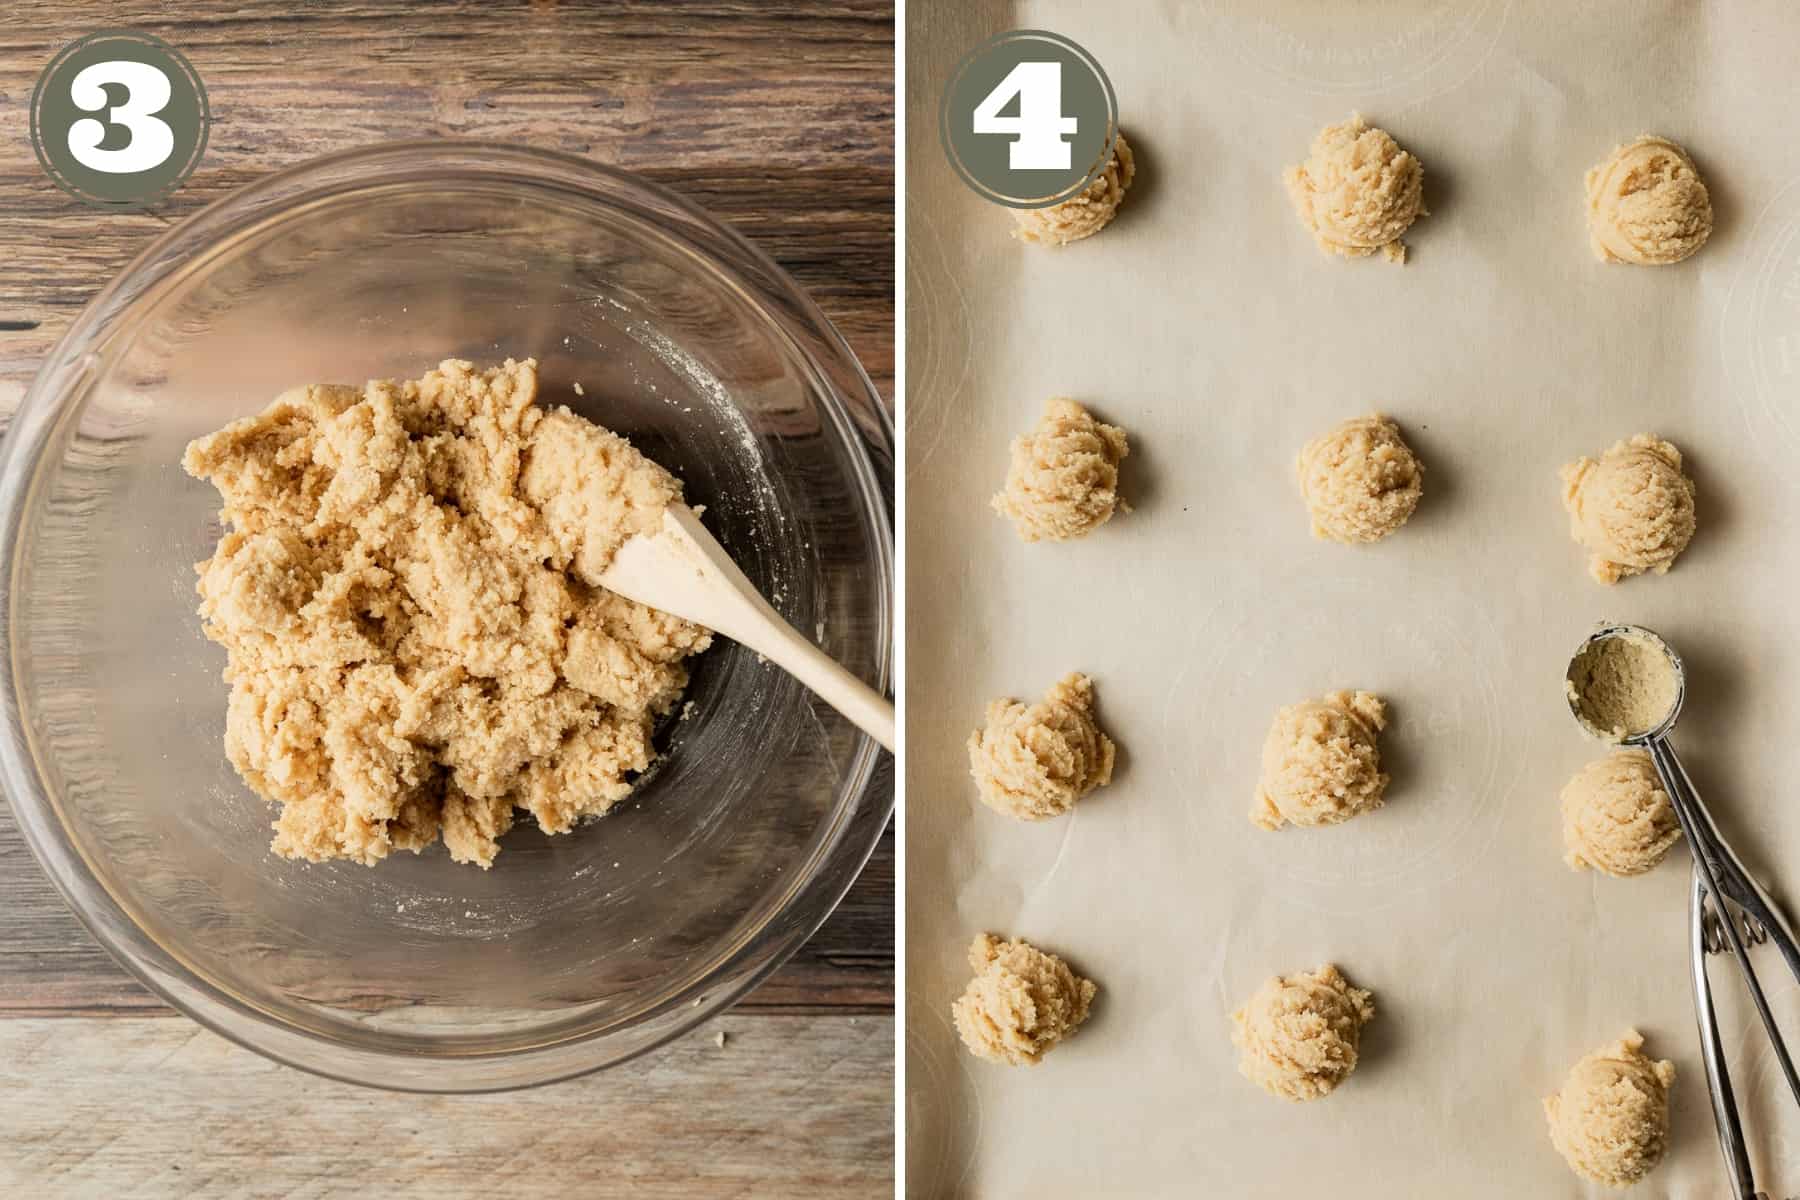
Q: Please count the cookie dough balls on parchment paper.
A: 12